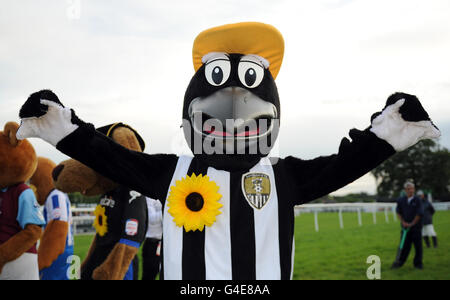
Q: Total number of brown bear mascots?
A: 3